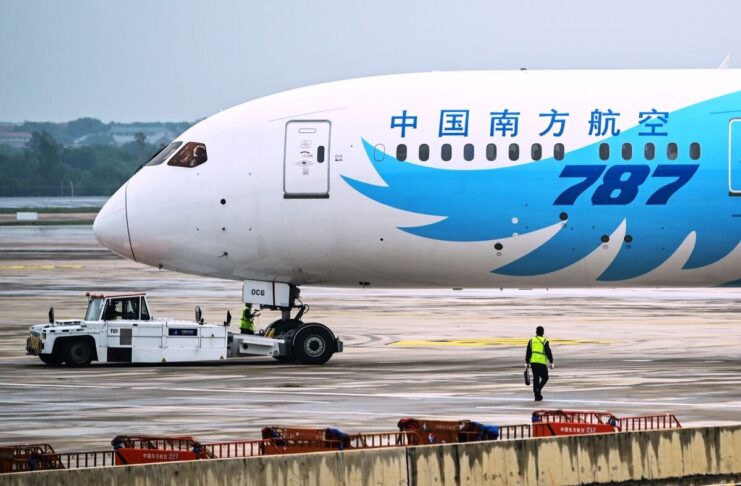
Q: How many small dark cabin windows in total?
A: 13